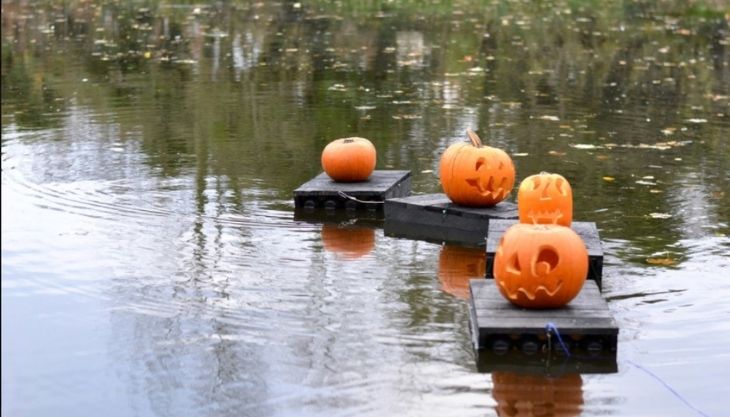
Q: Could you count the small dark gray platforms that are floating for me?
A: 4